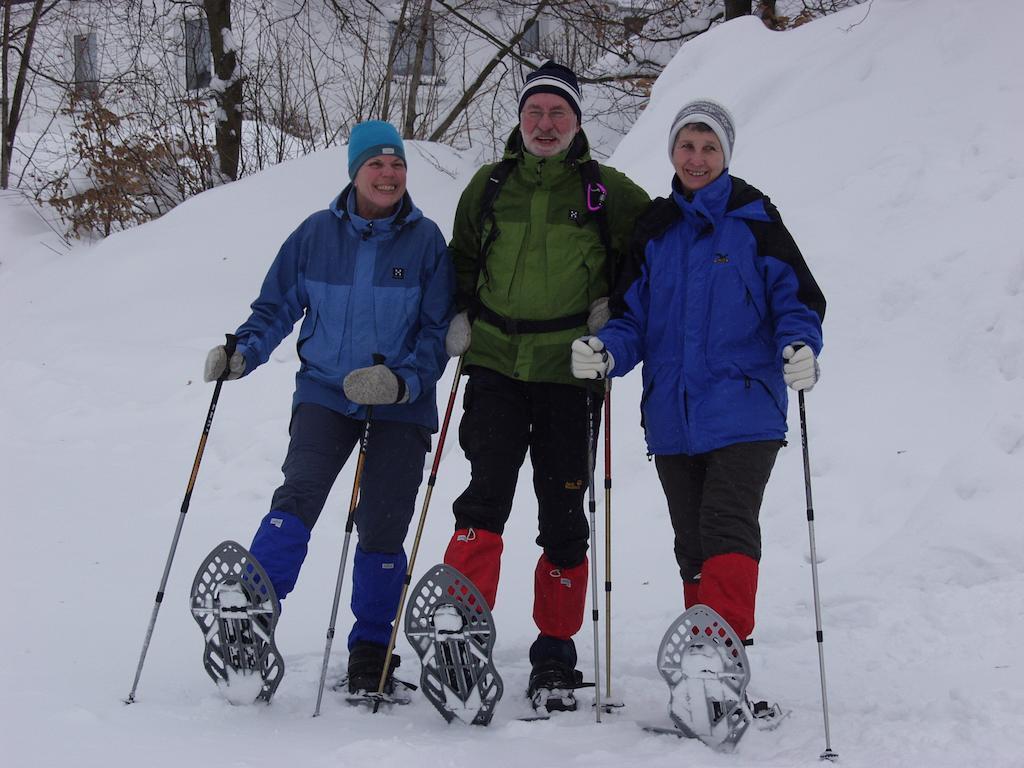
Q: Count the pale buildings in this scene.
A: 1